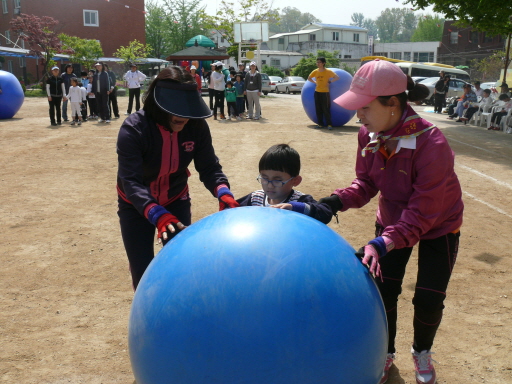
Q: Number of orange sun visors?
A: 0